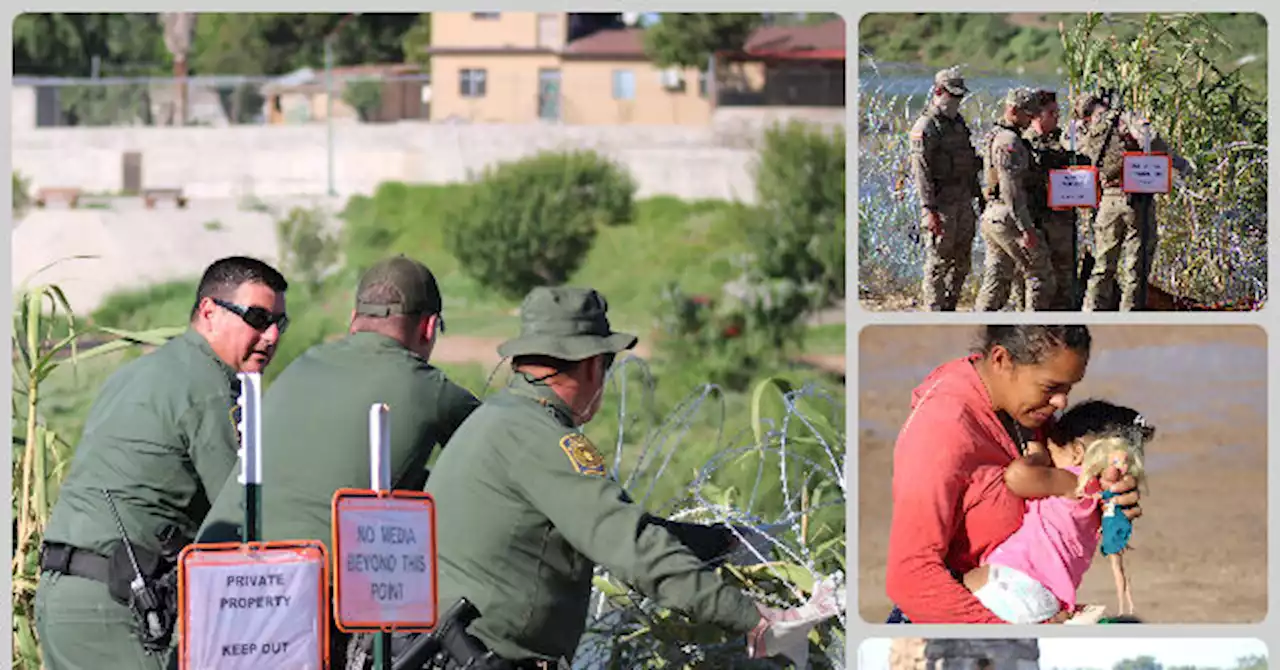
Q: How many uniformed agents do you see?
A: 7